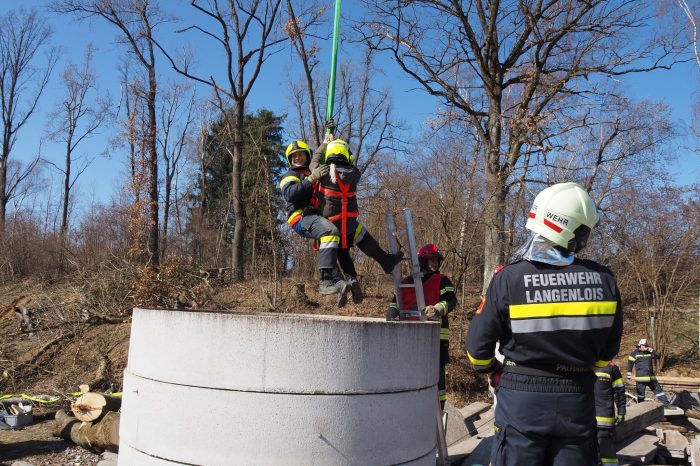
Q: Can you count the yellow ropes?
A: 1